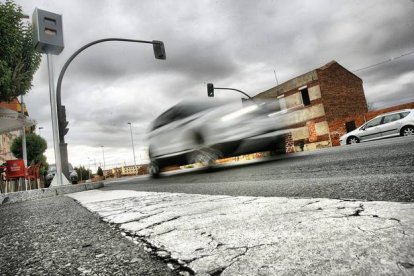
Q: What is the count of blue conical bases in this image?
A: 0